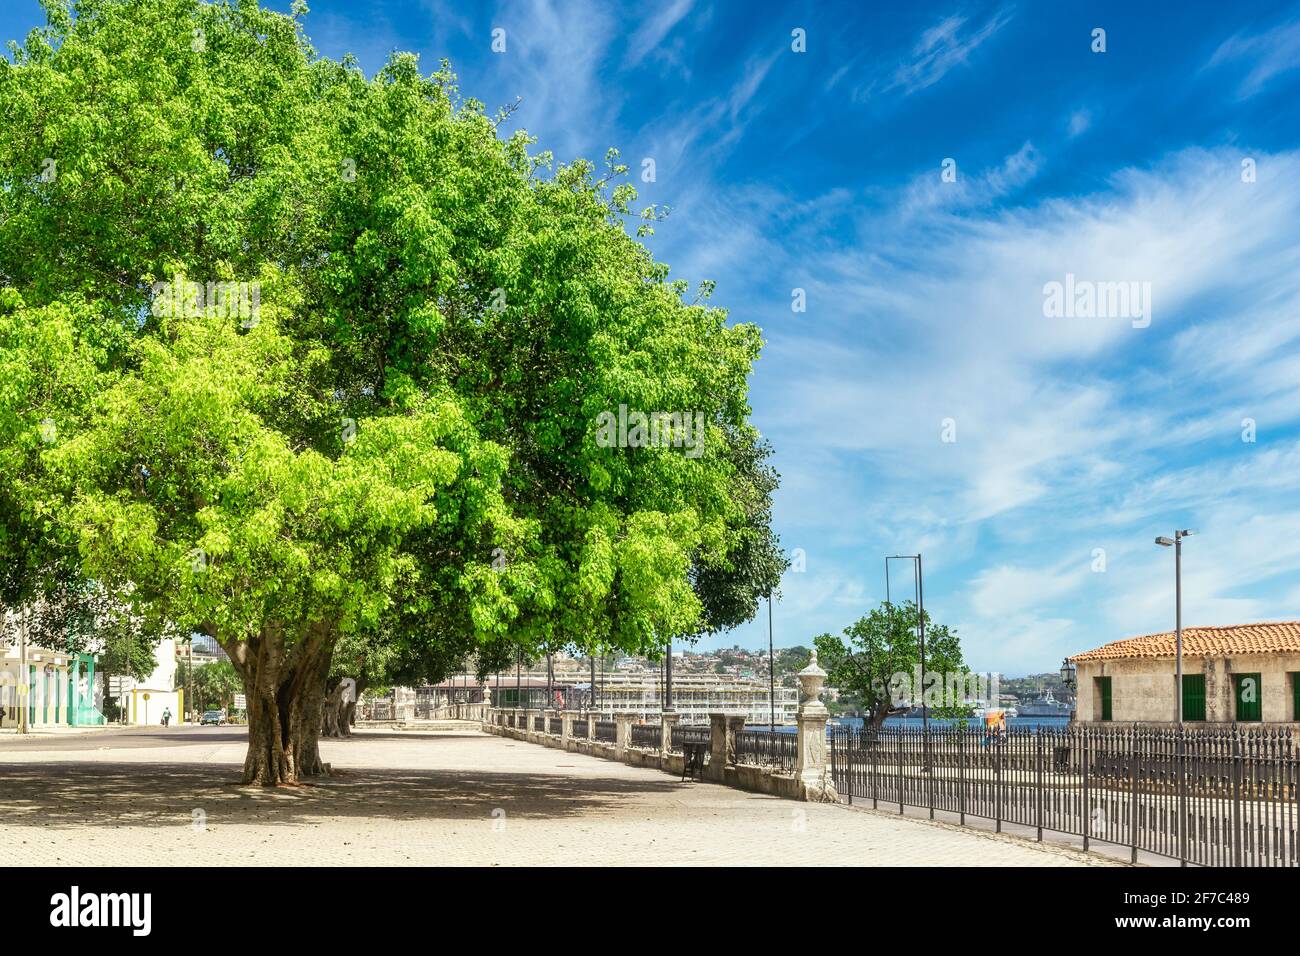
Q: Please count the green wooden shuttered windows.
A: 4